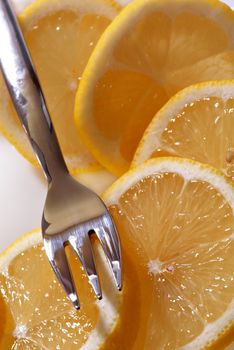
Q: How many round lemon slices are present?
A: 5